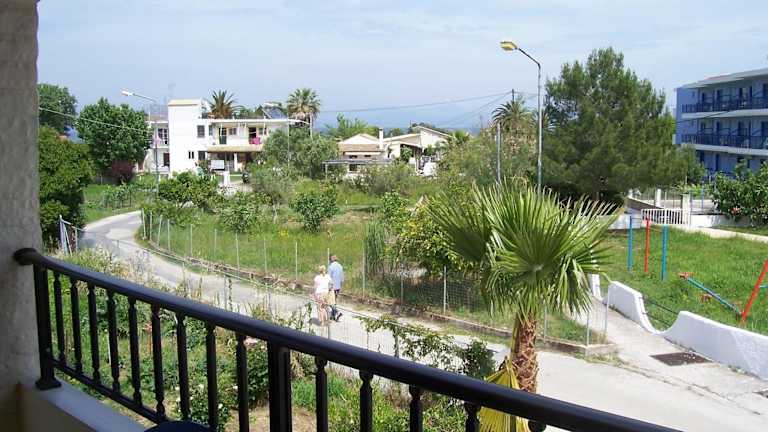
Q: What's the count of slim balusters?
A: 14